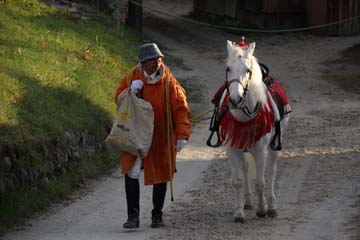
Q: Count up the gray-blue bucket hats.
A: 1